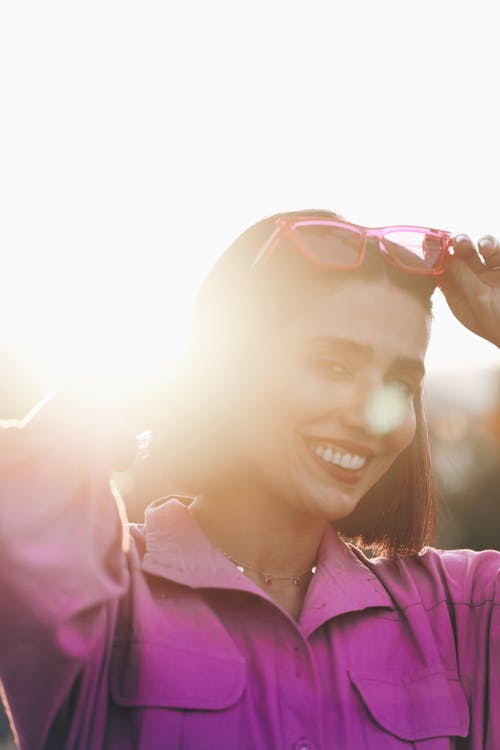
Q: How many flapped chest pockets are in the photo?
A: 2